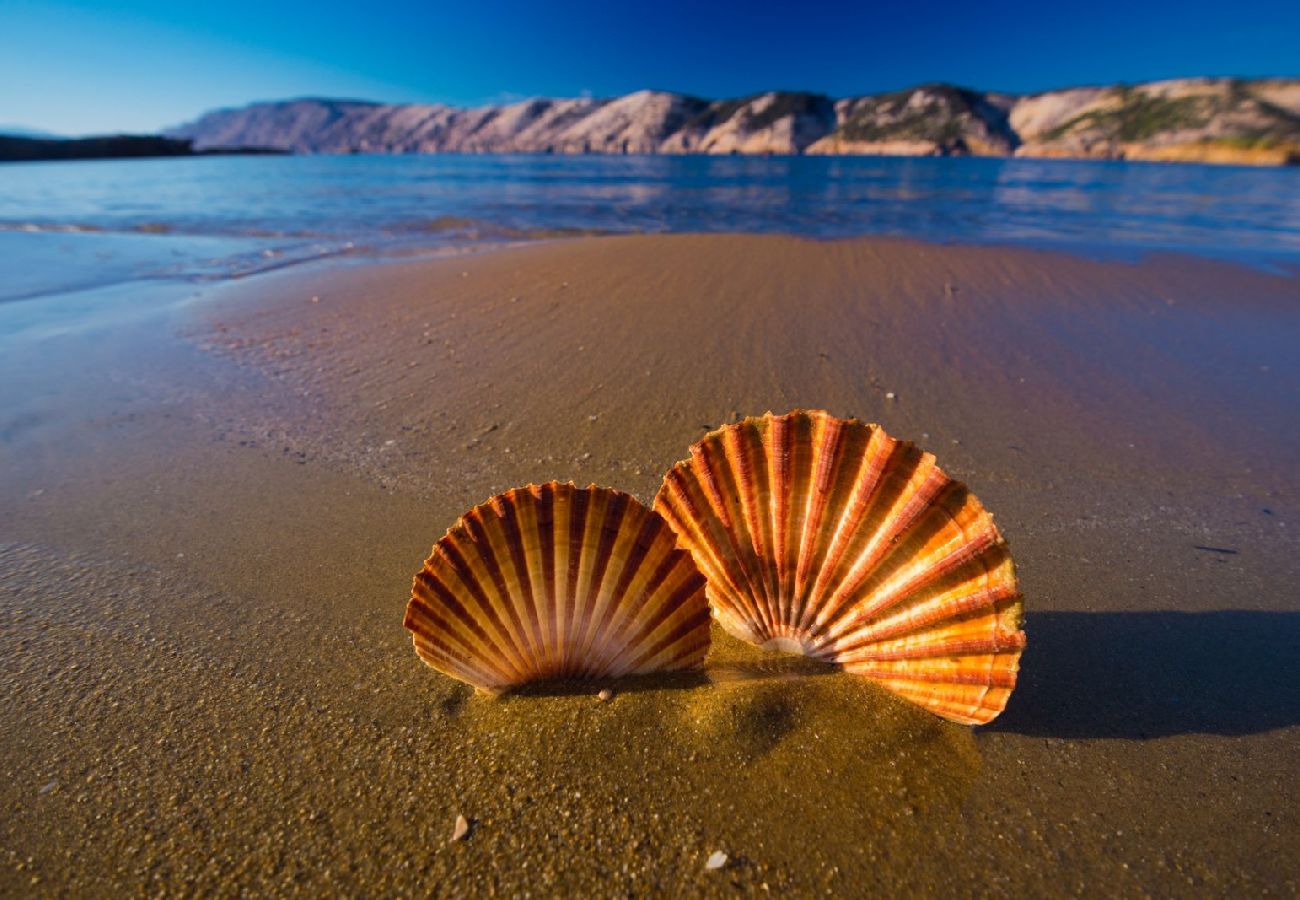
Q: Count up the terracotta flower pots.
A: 0